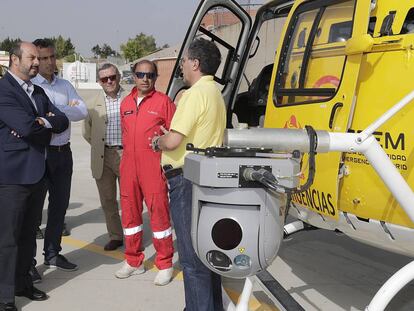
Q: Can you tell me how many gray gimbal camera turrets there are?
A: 1